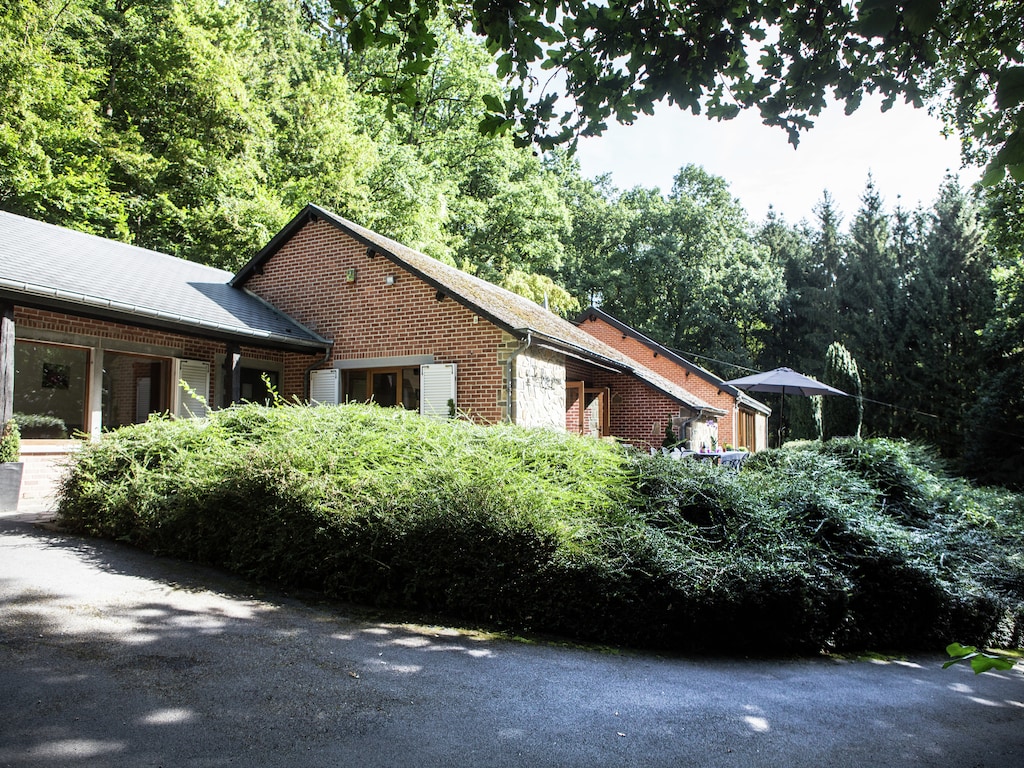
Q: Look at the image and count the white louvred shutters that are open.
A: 3